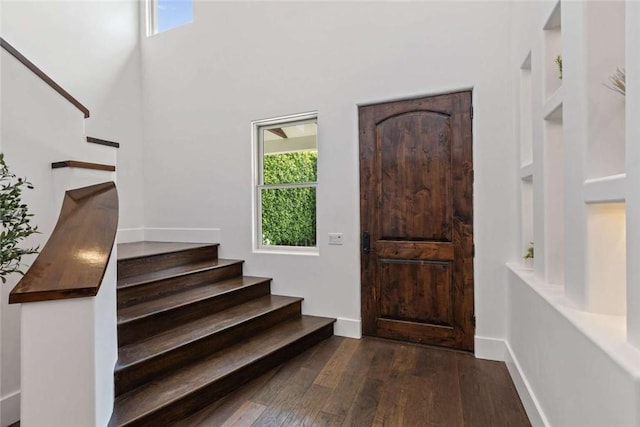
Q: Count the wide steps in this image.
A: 5